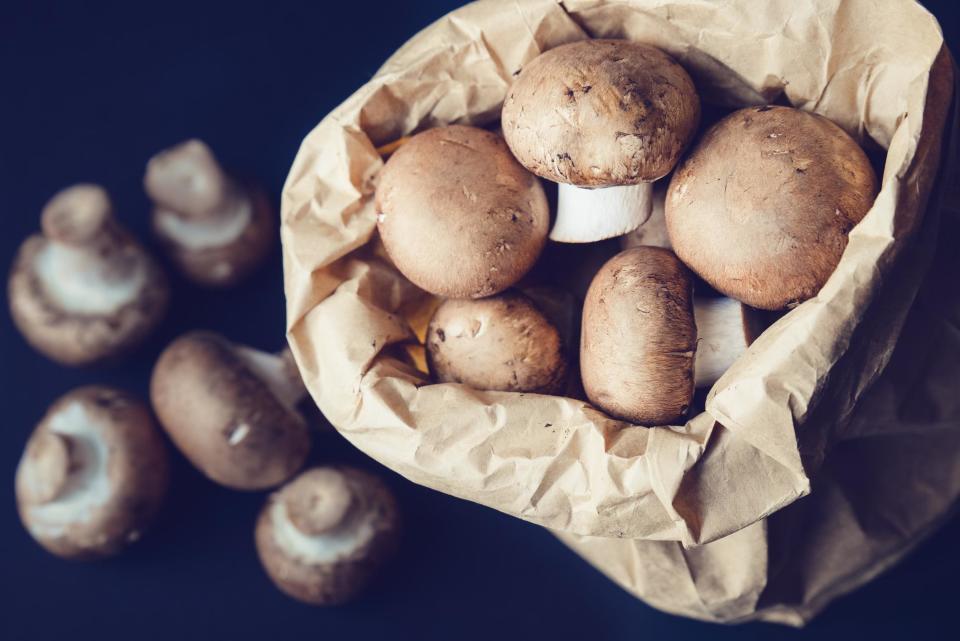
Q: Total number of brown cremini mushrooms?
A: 10